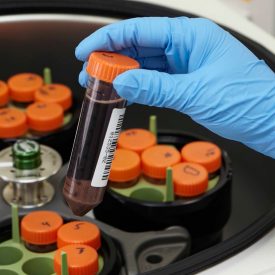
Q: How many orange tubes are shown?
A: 14